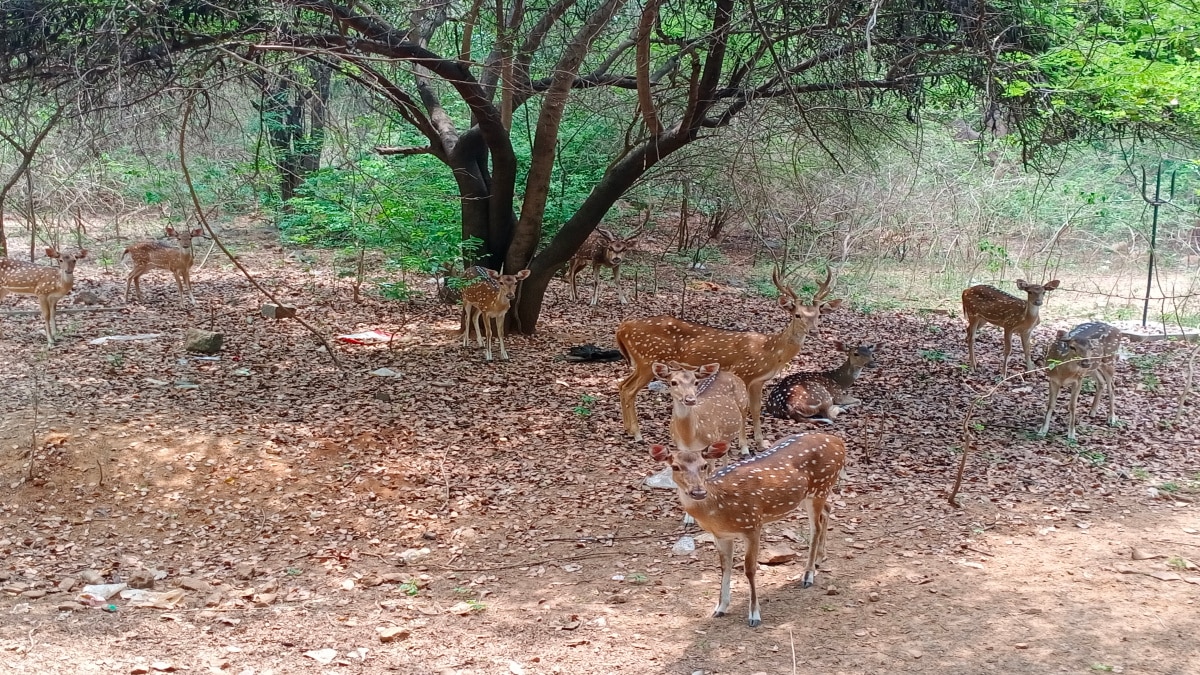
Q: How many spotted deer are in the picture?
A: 10